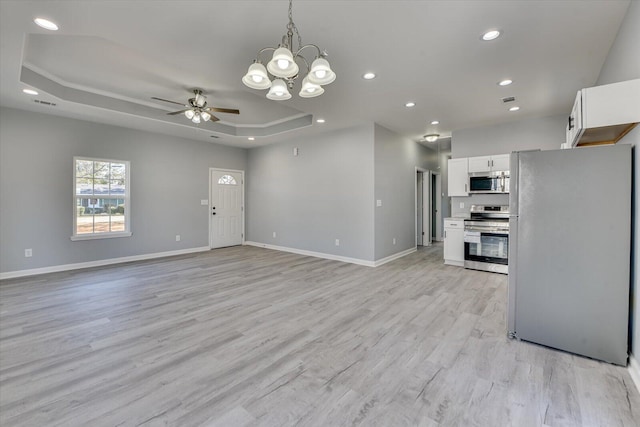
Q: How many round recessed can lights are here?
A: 10